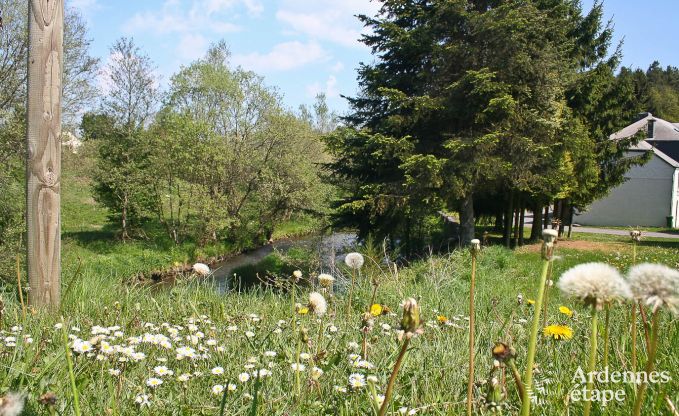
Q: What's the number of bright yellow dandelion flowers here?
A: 6